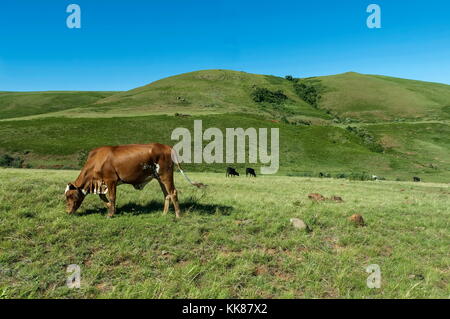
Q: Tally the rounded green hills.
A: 2